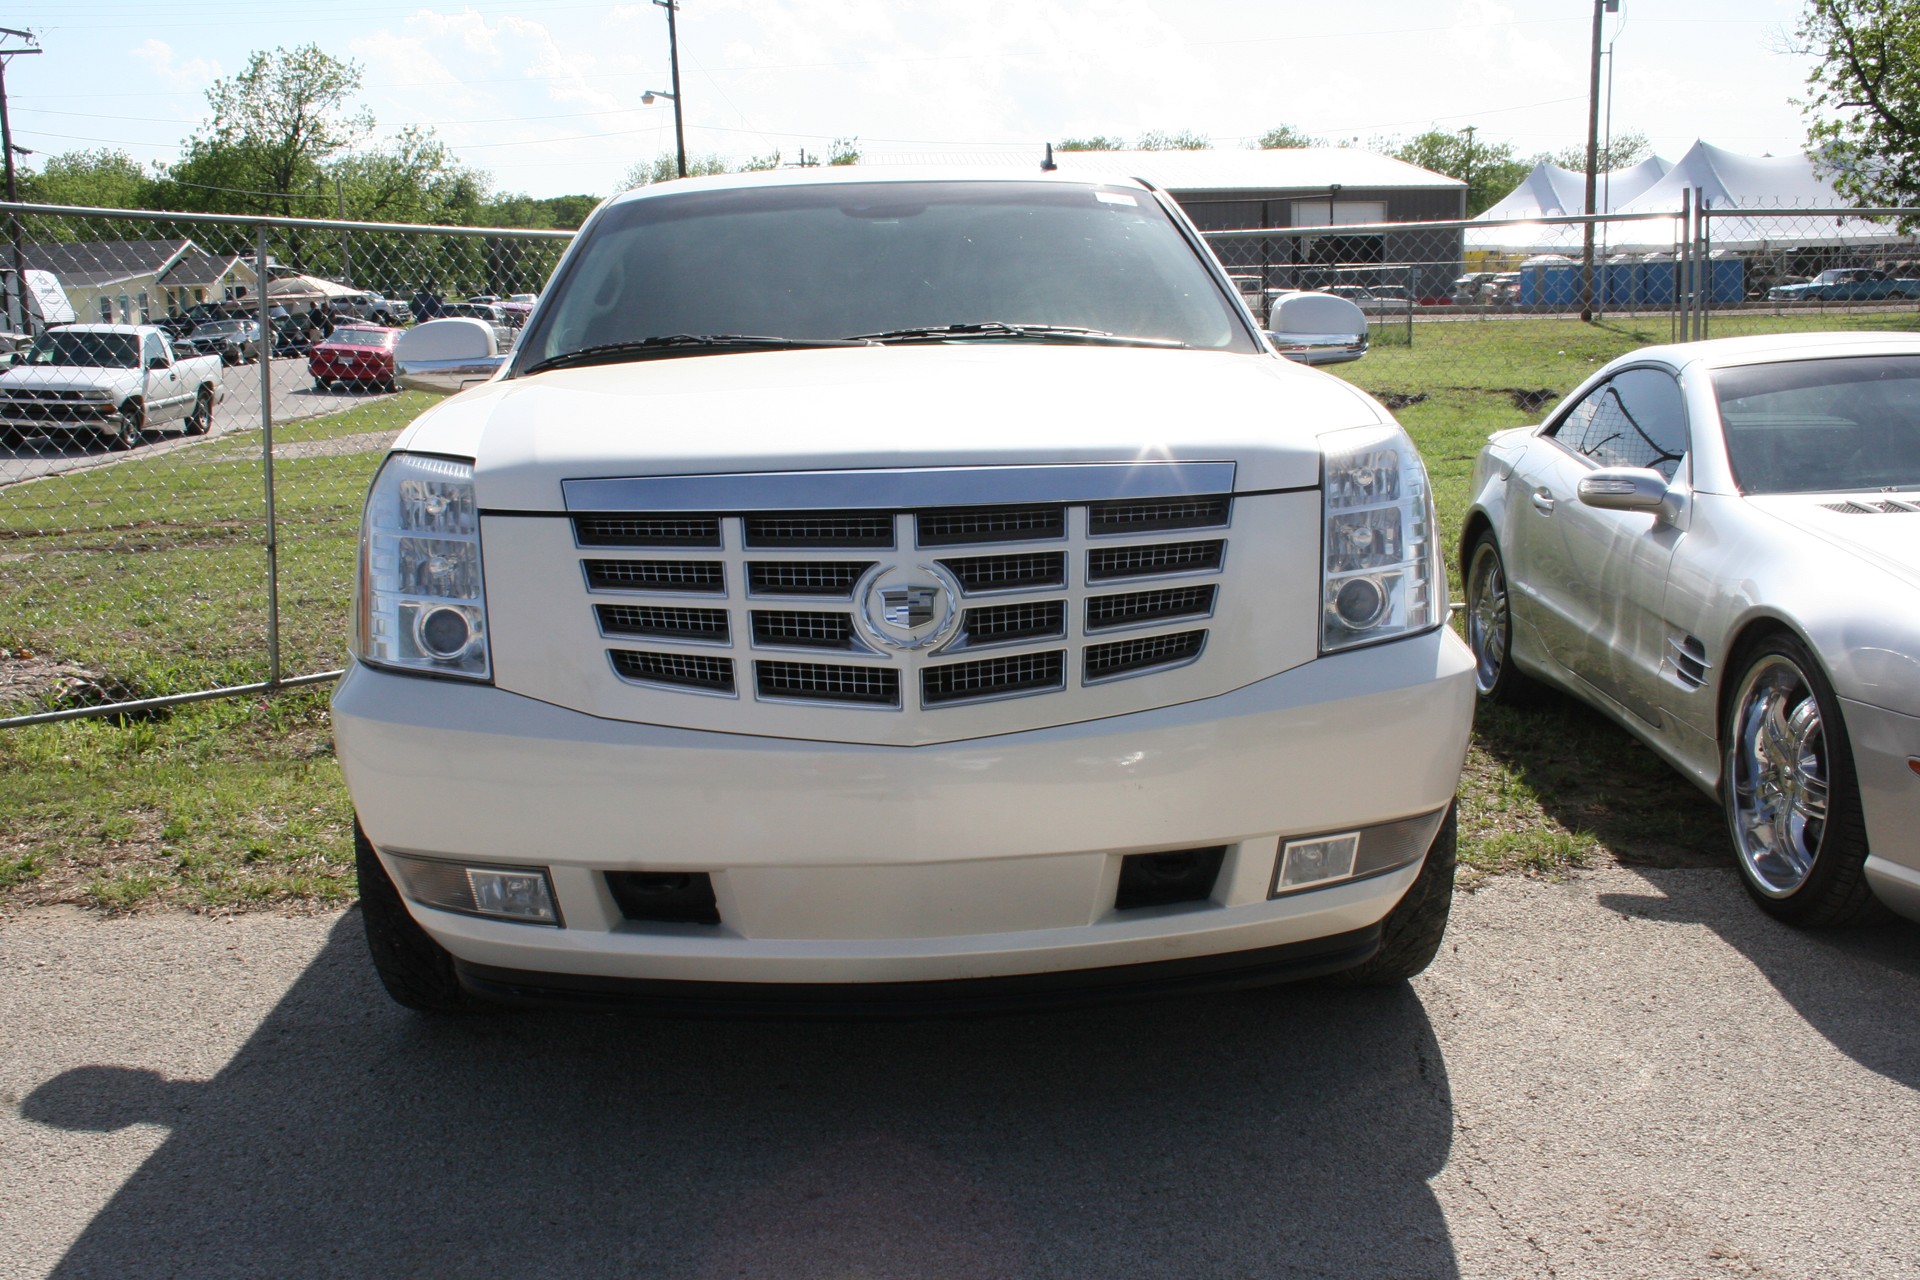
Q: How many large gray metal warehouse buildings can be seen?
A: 1